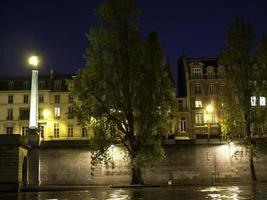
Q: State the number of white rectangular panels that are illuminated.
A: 2